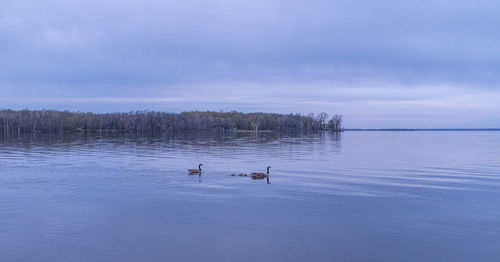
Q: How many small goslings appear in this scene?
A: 3